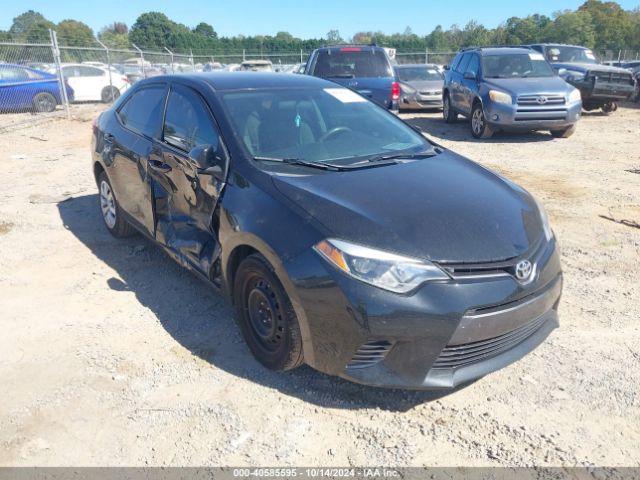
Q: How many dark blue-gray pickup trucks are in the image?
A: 1